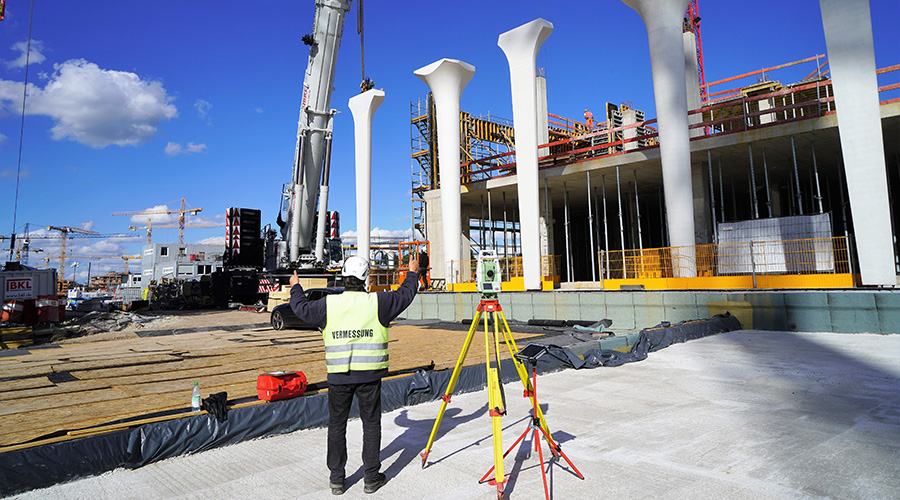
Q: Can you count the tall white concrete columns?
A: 5